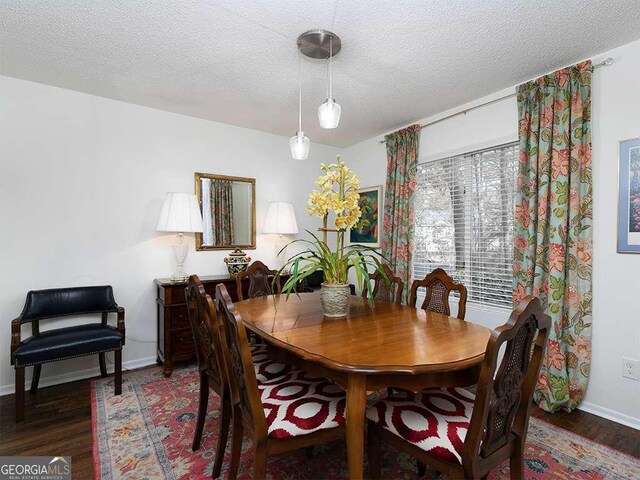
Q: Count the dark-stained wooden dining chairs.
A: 6